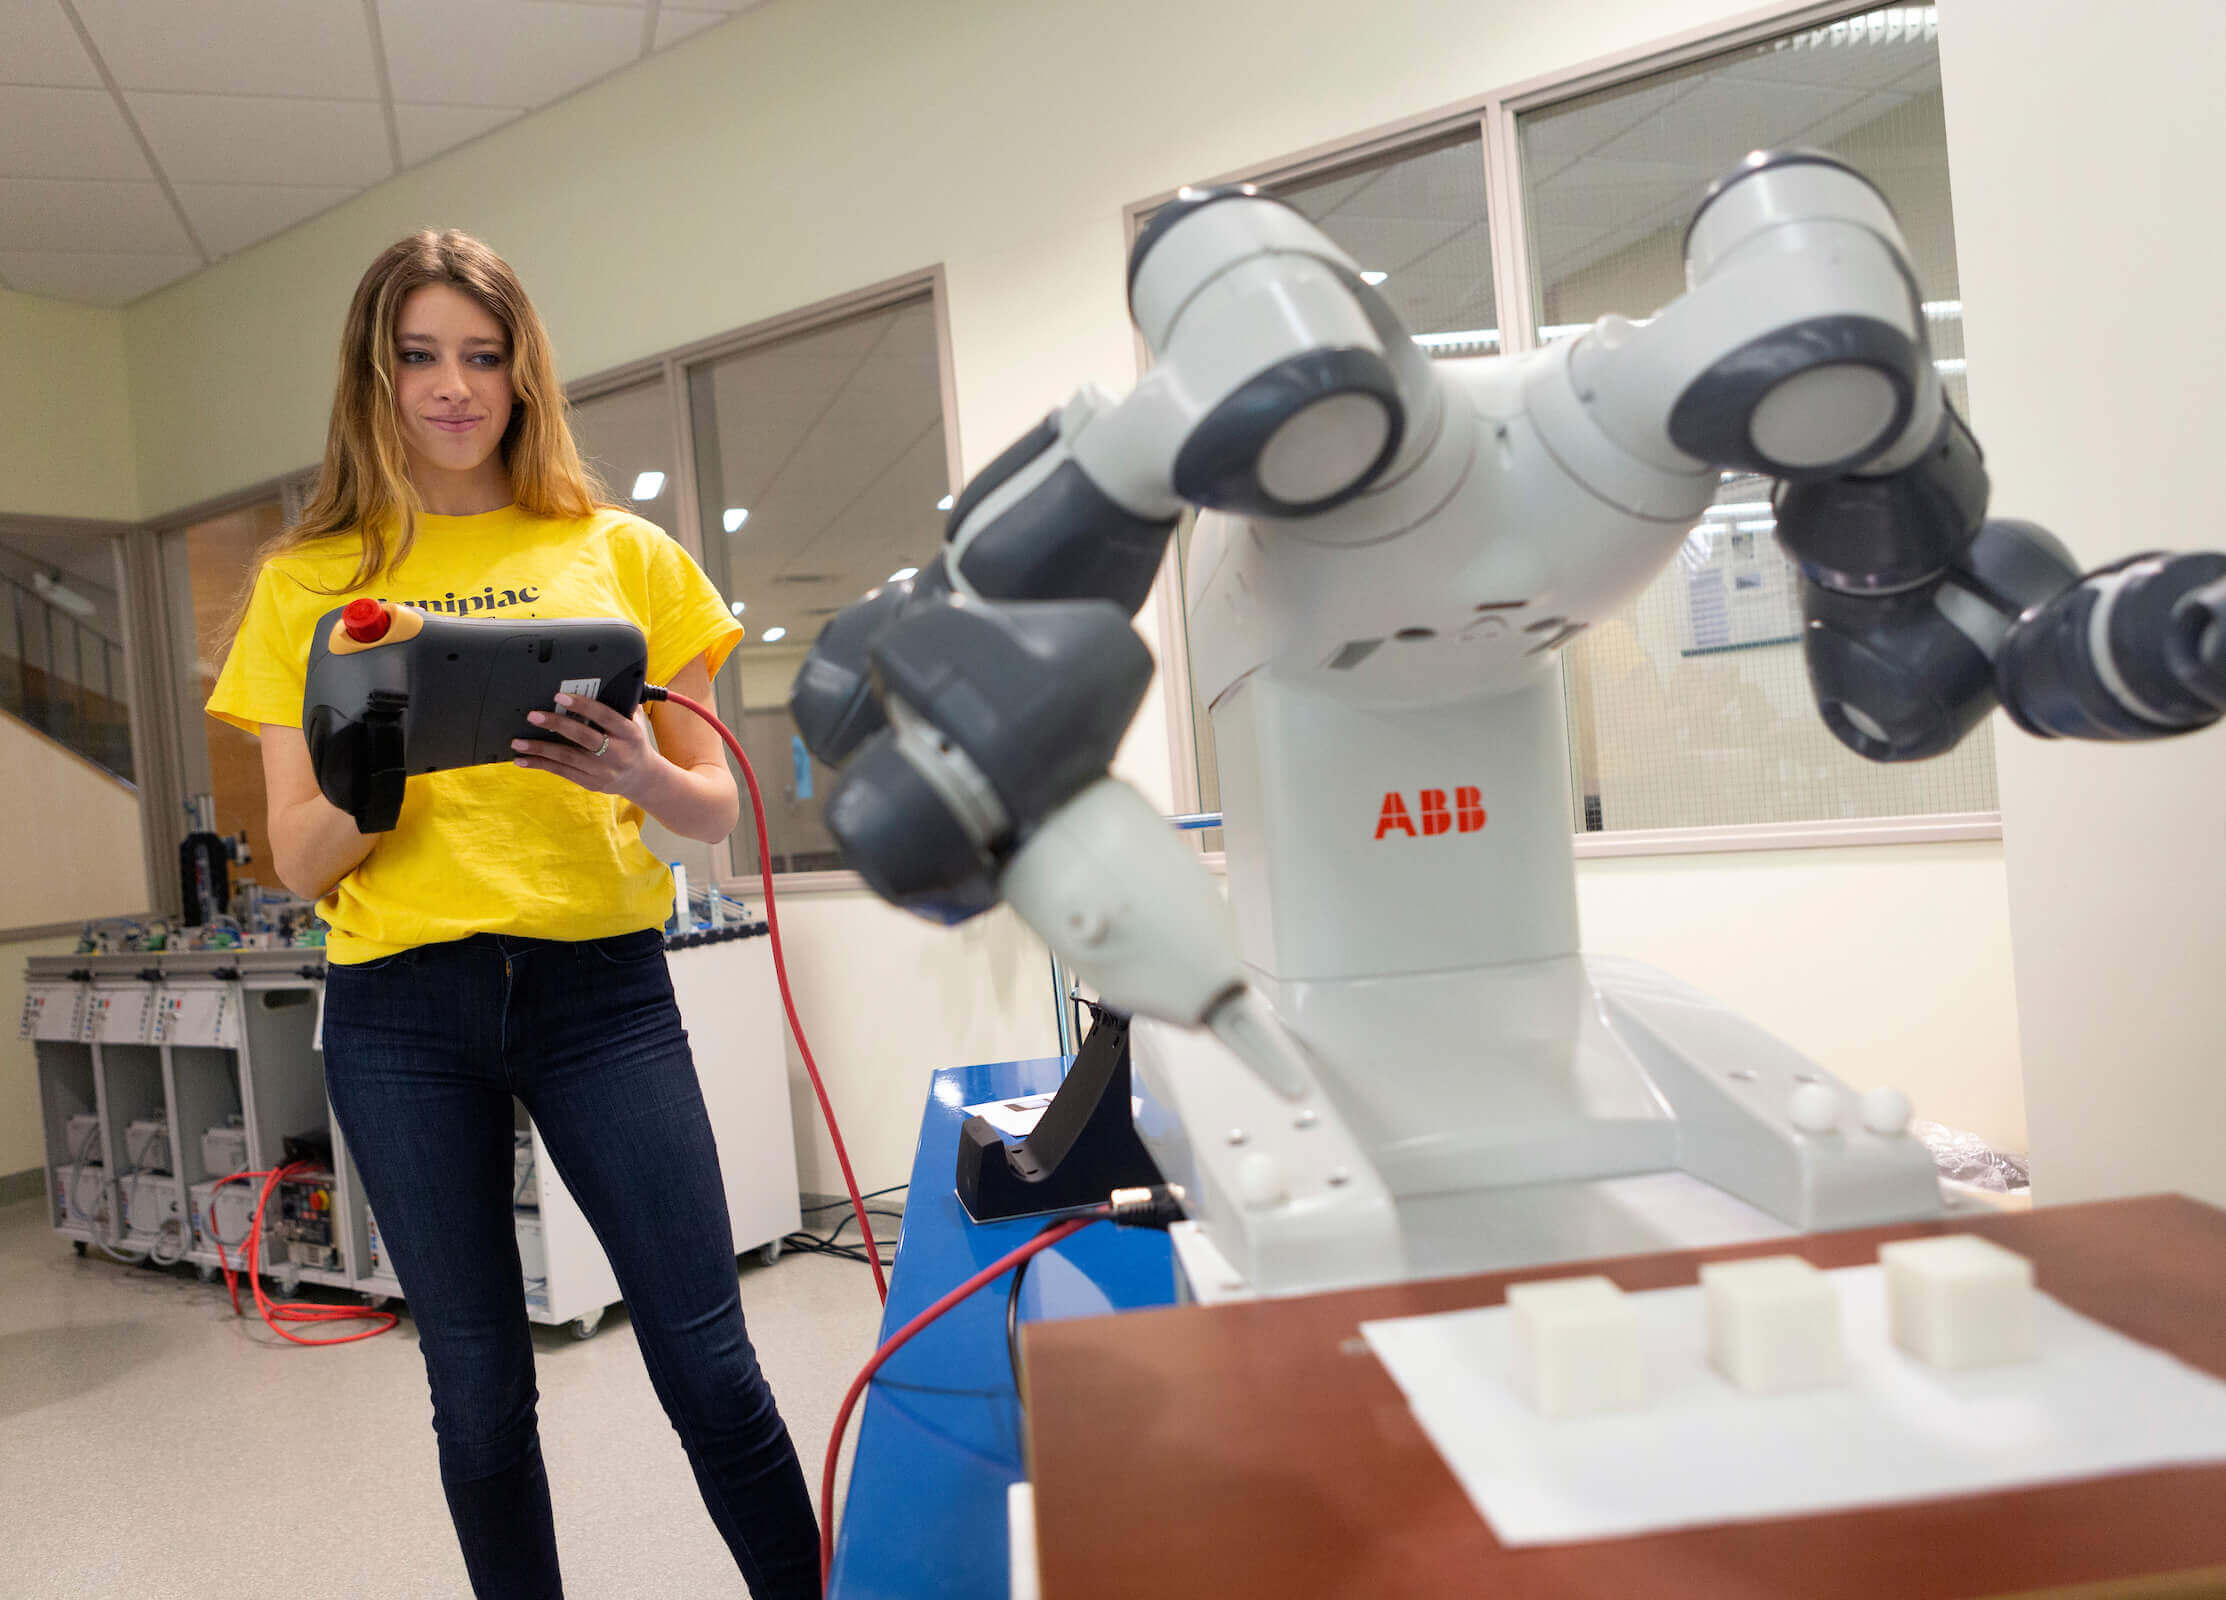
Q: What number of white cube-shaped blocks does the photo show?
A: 3